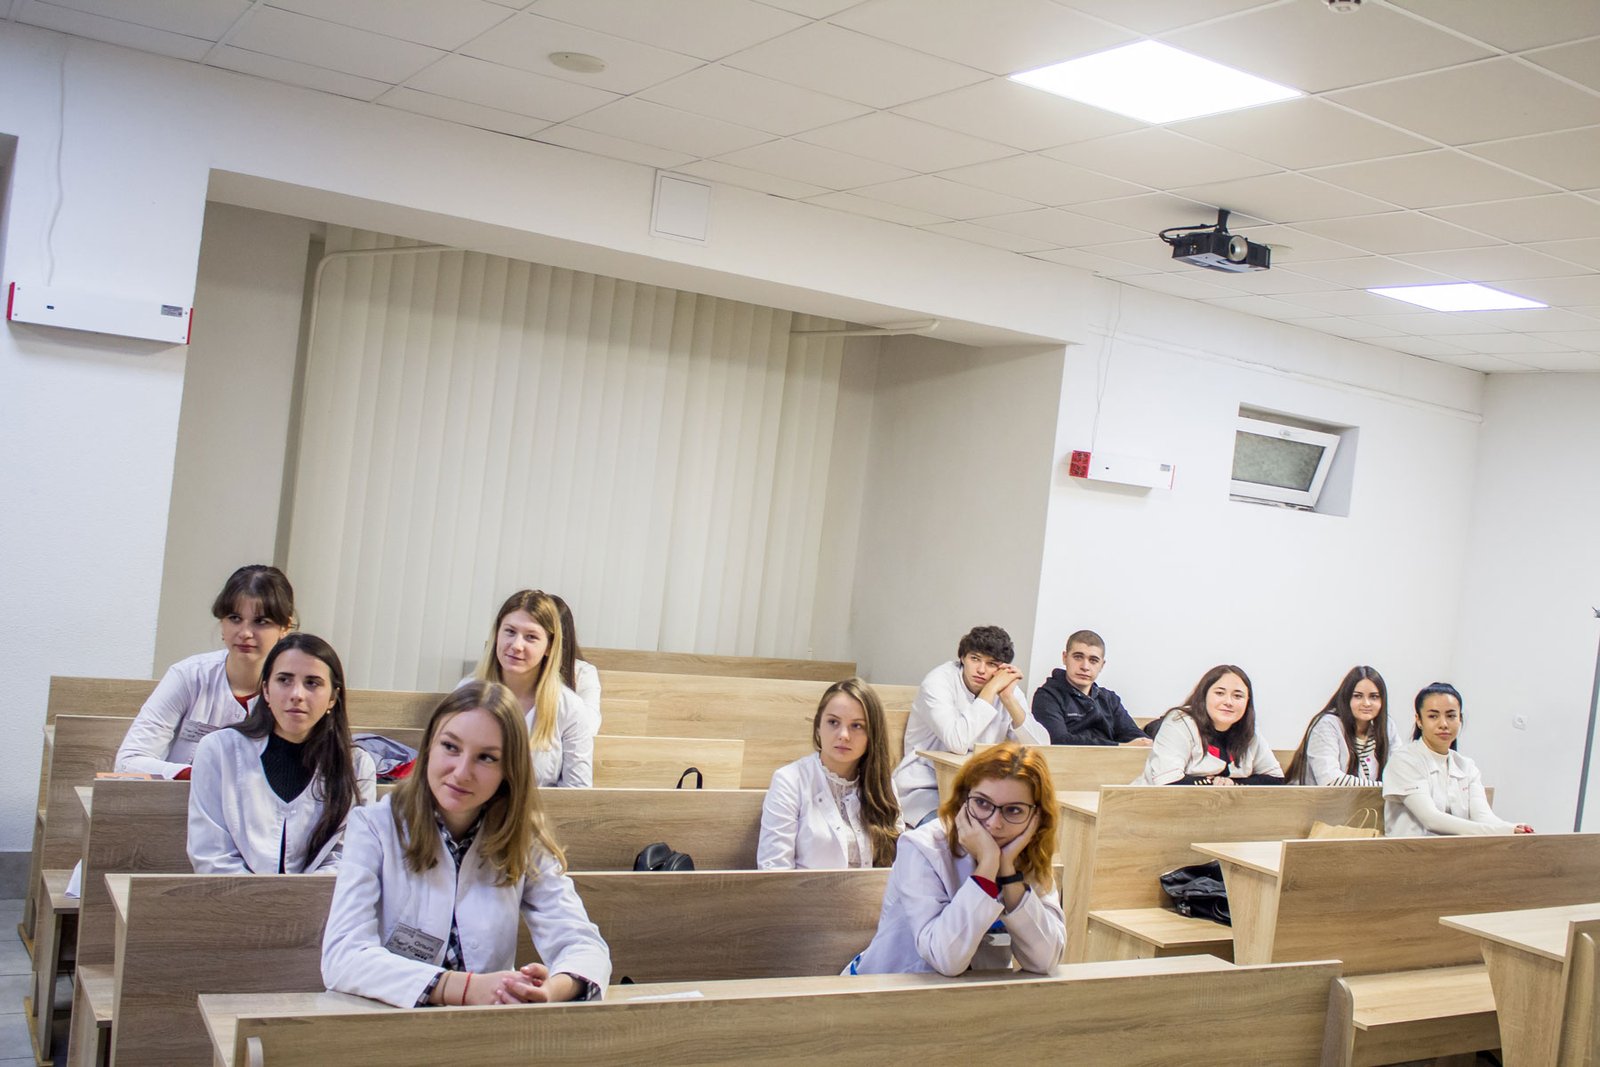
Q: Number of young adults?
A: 12